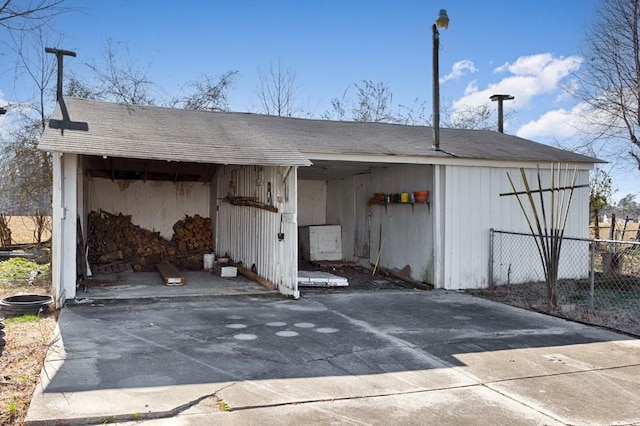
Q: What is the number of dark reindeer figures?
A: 0